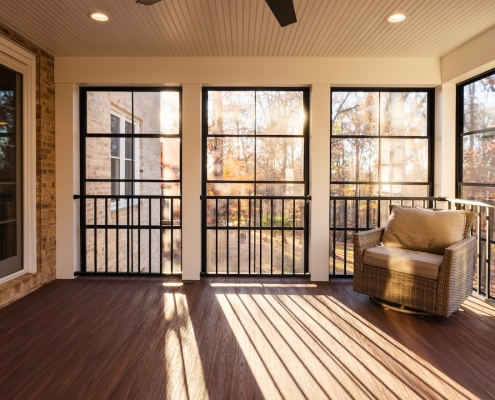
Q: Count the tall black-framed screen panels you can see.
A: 4